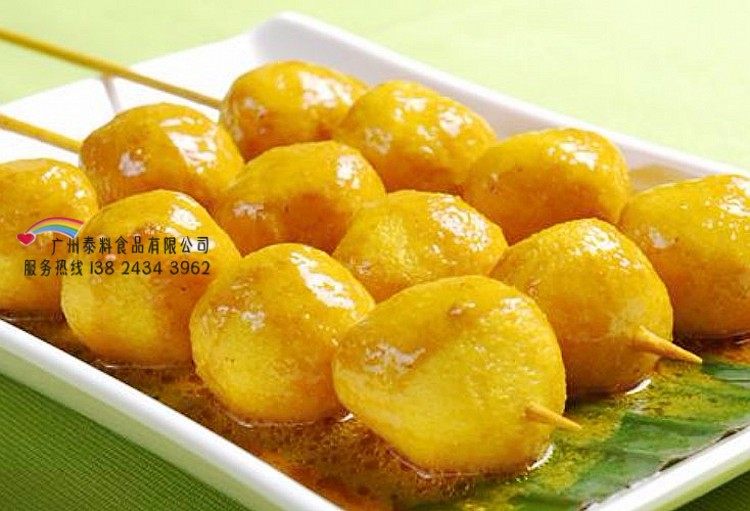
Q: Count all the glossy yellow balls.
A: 12